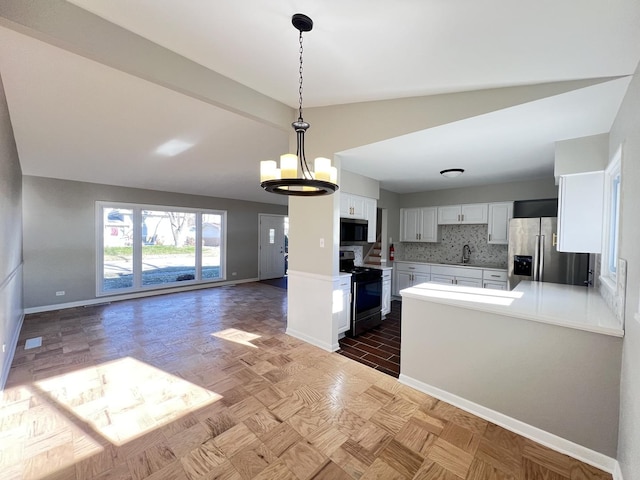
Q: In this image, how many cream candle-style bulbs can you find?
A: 6